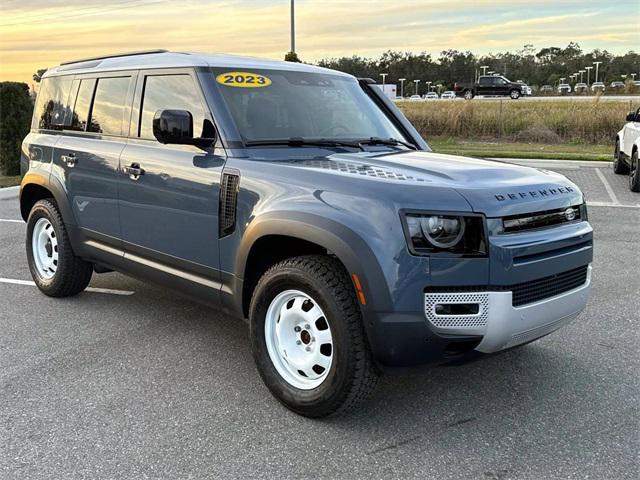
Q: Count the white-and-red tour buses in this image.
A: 0